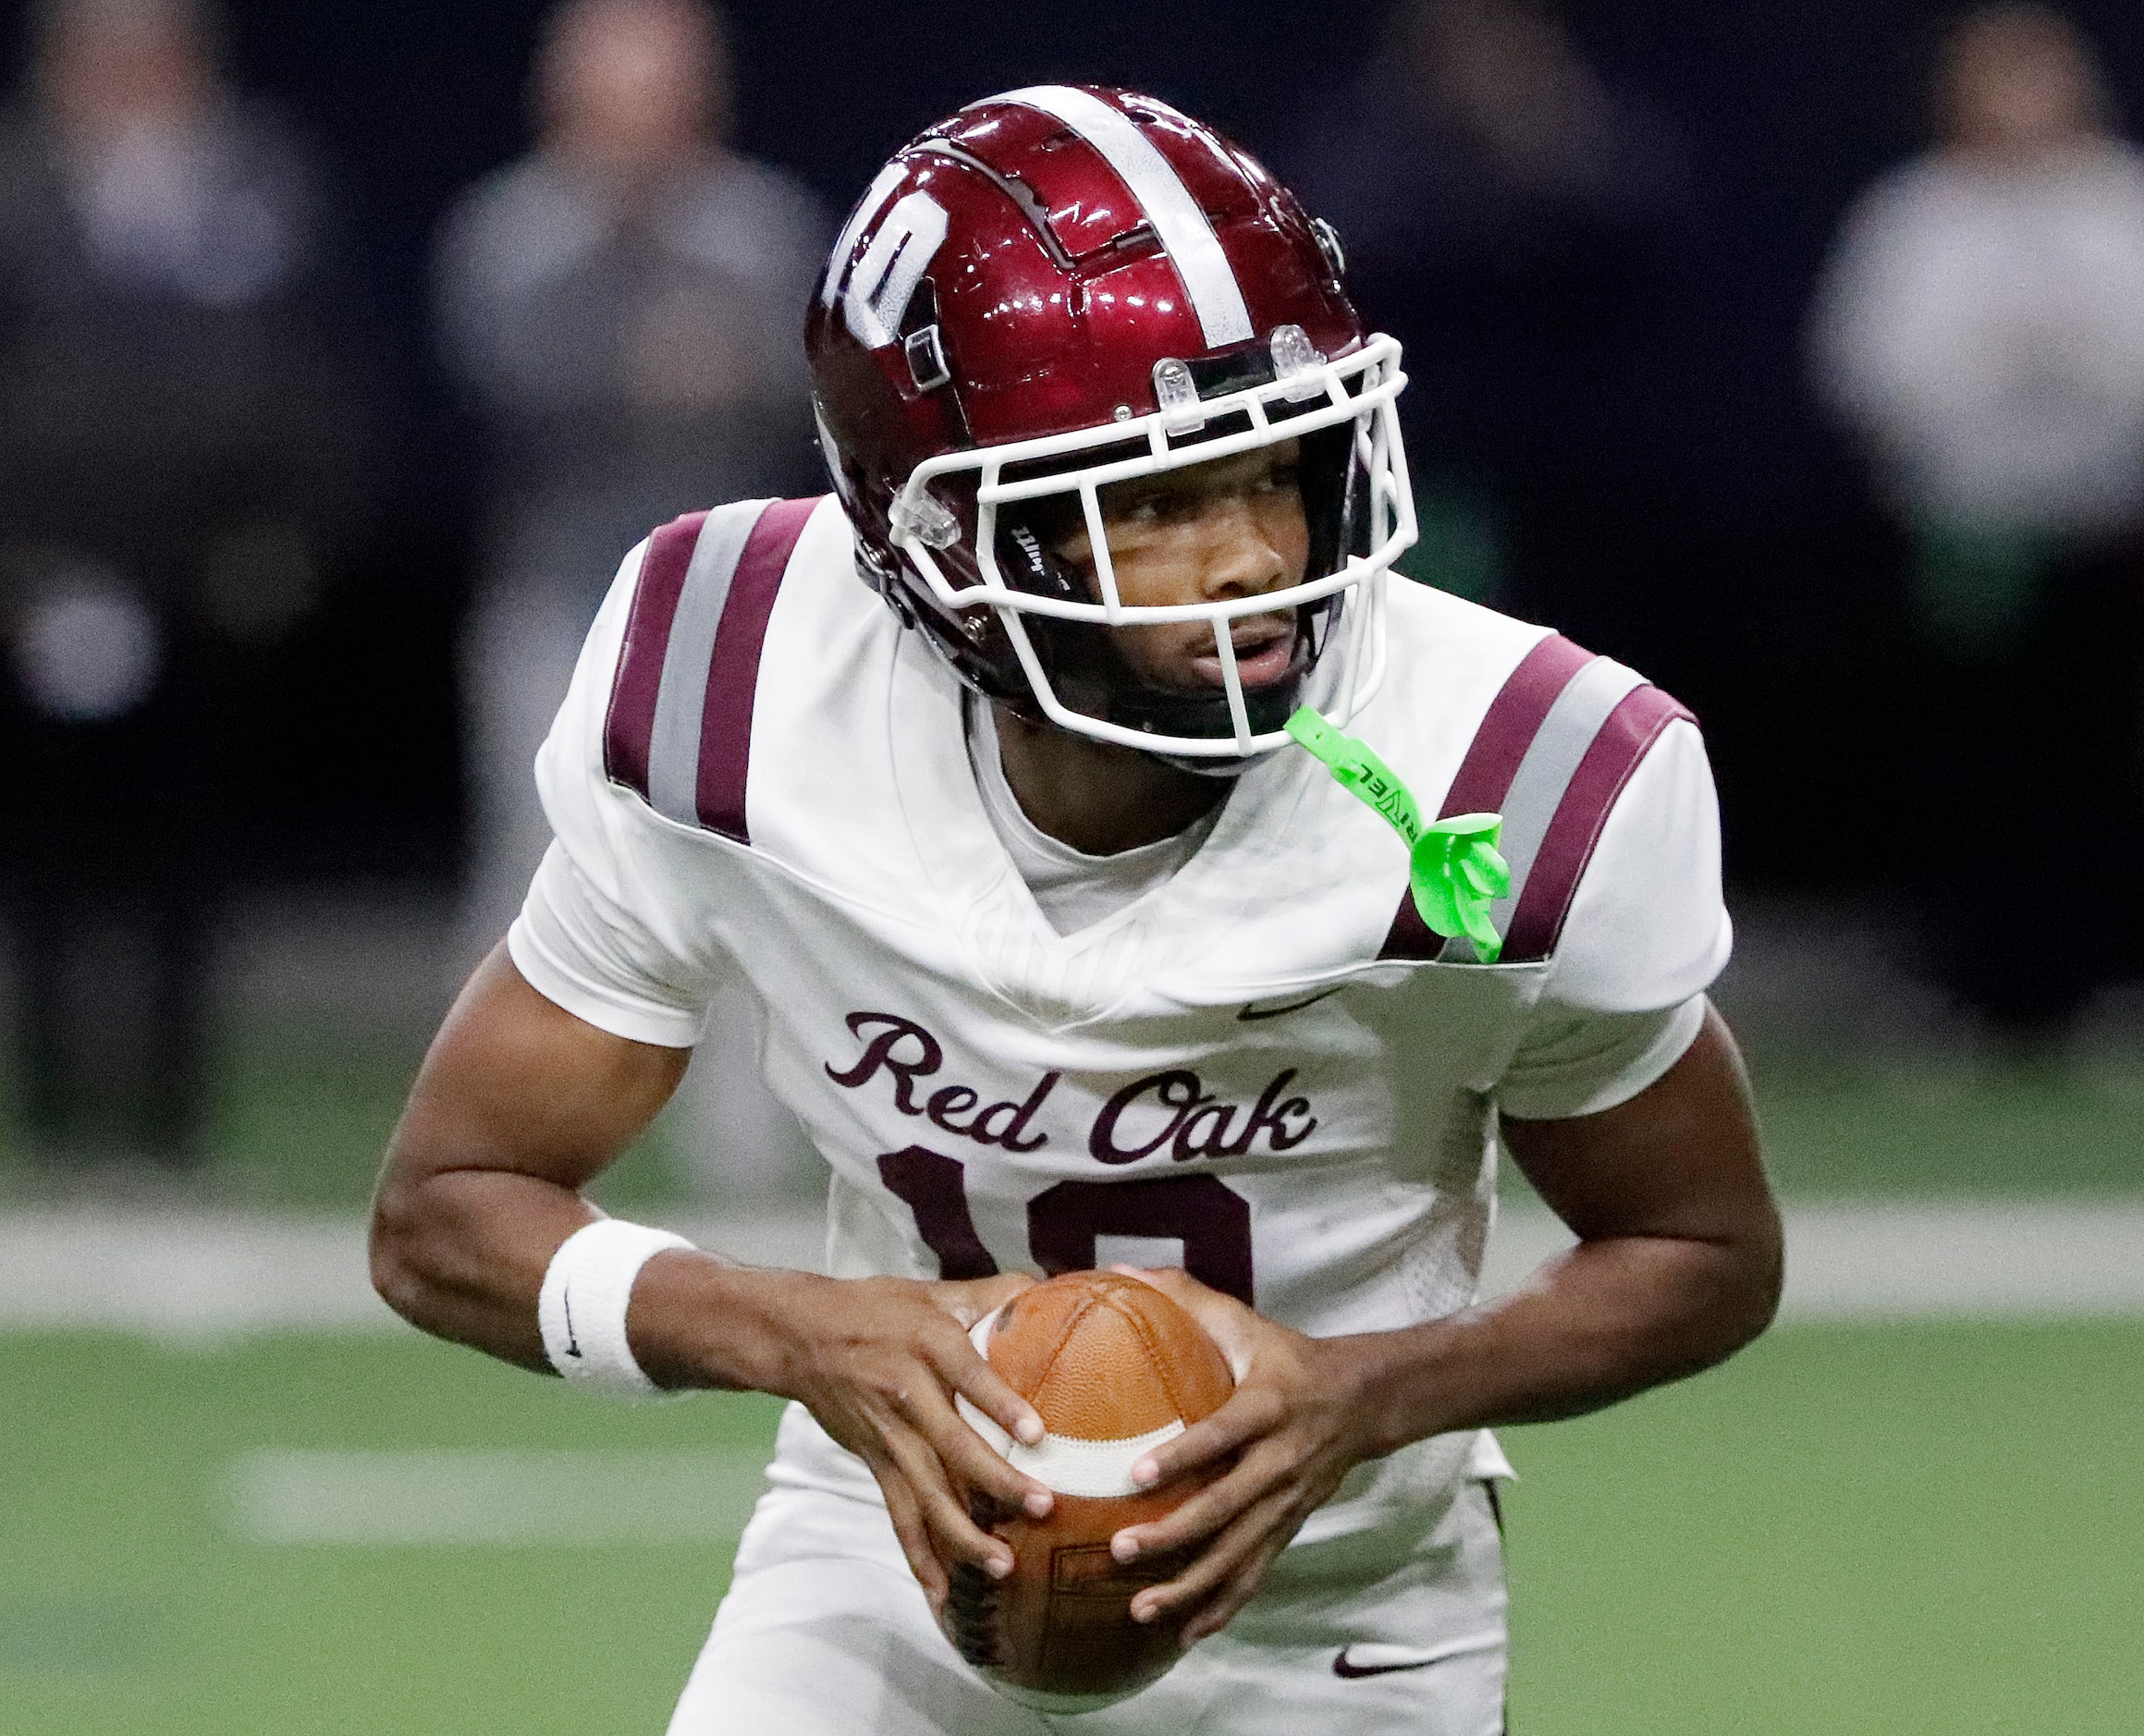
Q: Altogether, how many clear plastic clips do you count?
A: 3